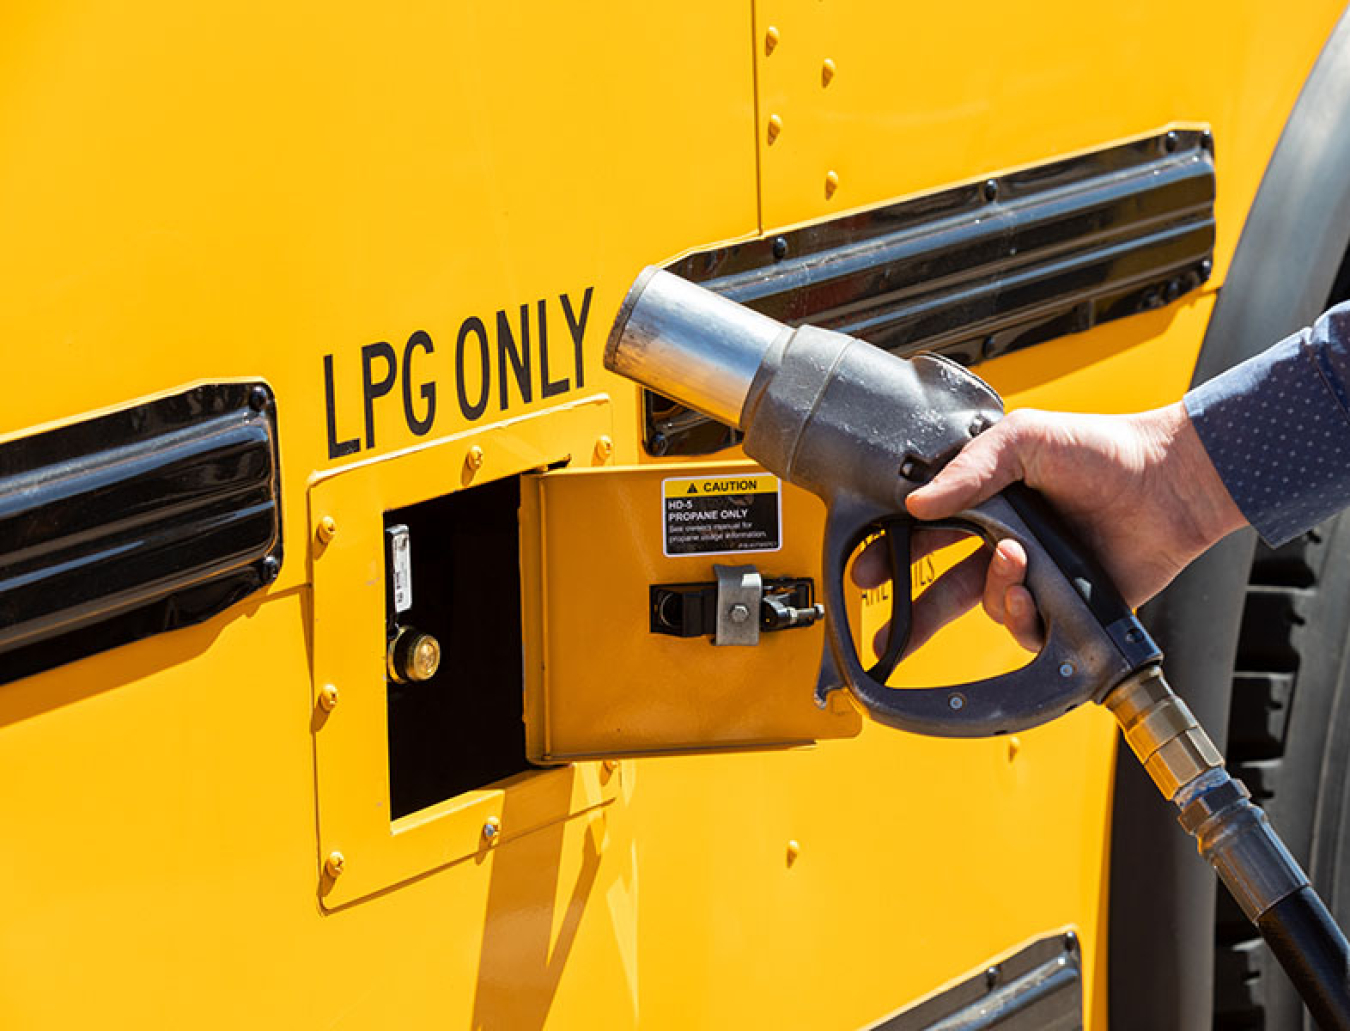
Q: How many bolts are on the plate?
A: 7